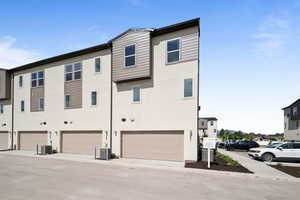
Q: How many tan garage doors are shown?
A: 4